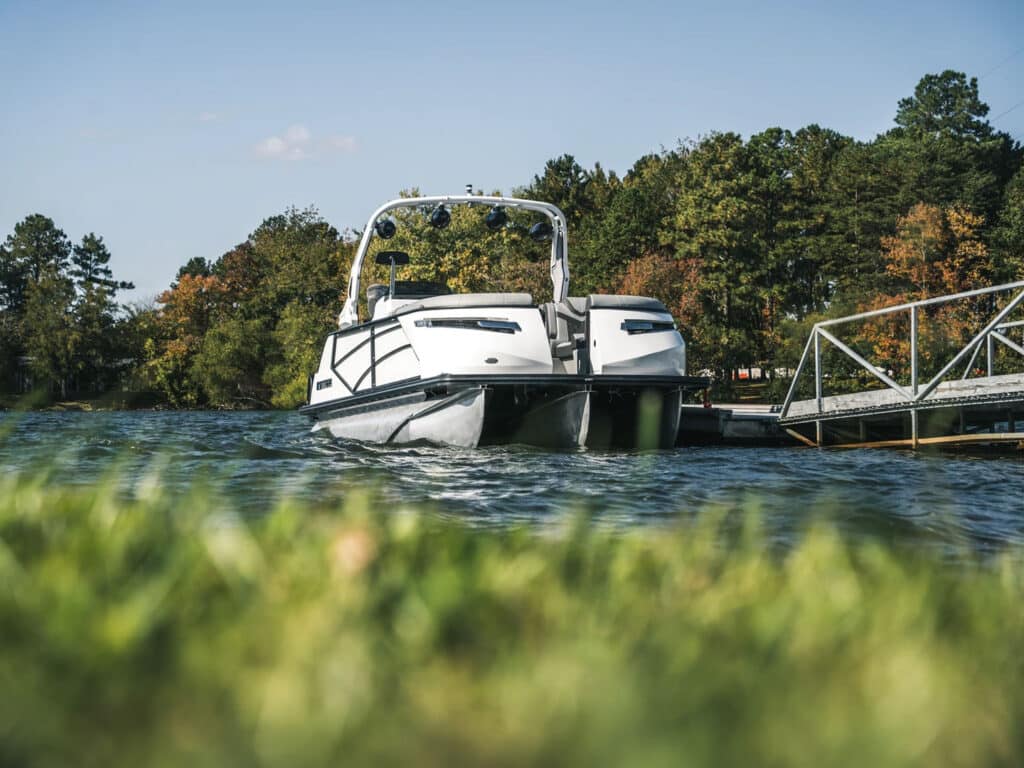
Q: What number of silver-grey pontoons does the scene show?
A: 3